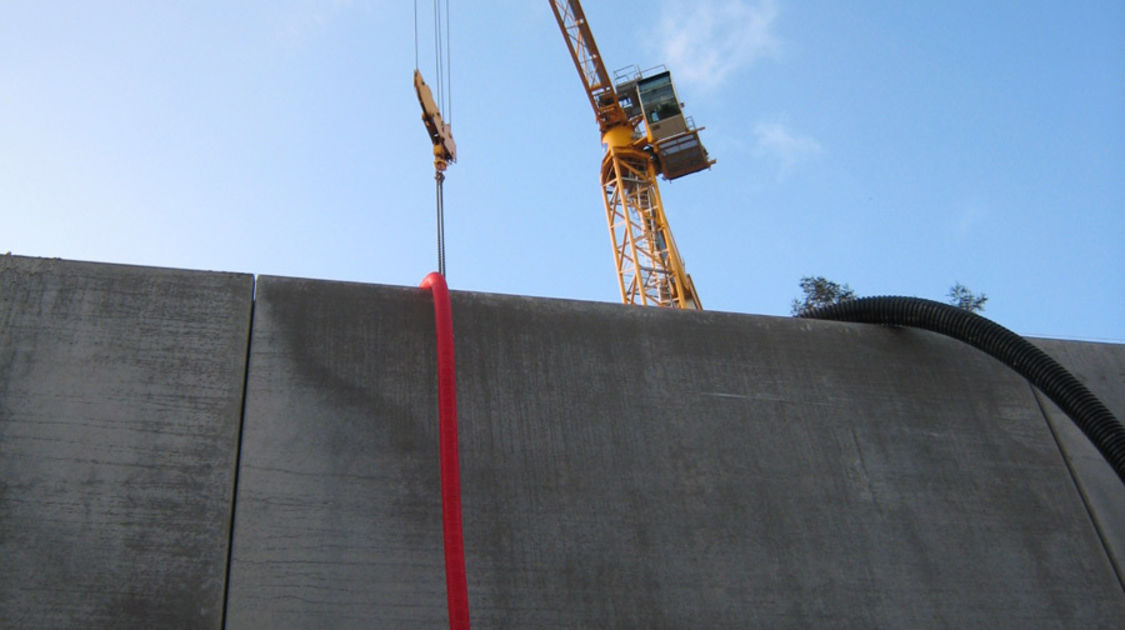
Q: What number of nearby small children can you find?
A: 0